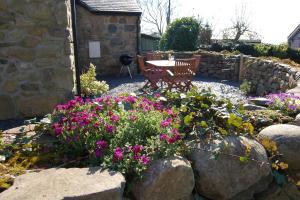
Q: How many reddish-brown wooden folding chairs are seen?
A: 4